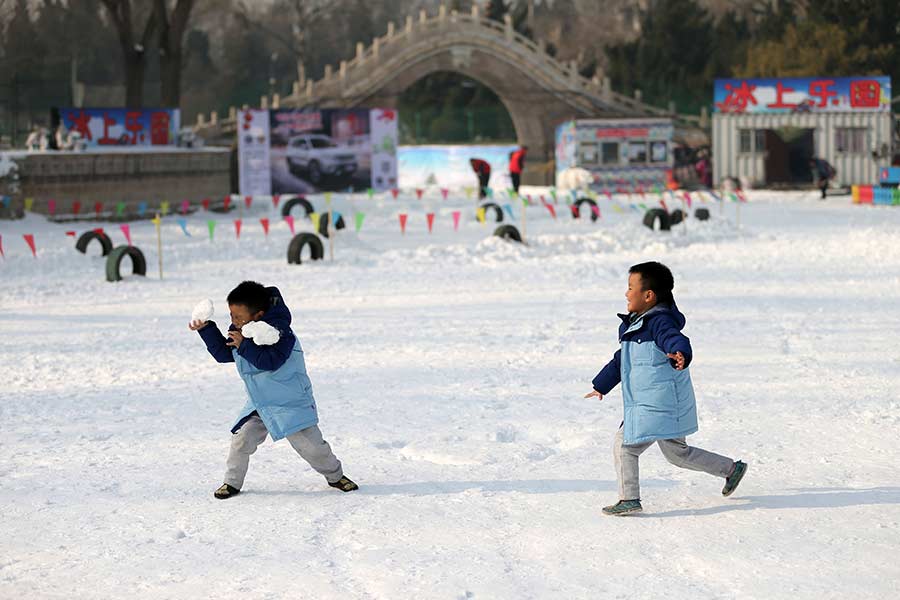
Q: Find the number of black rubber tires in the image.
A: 11